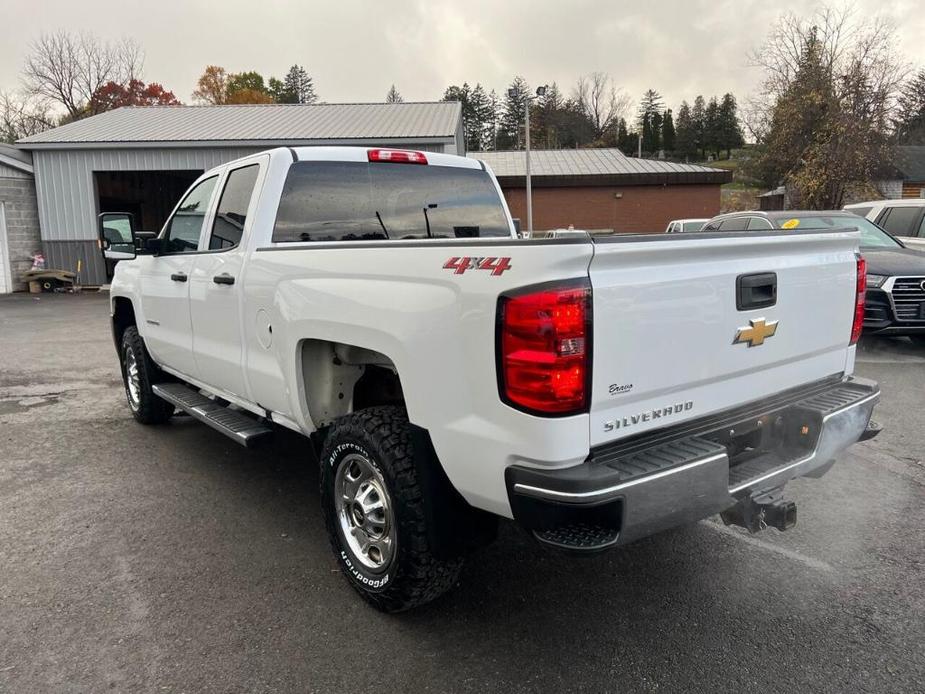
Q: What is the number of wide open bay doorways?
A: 1